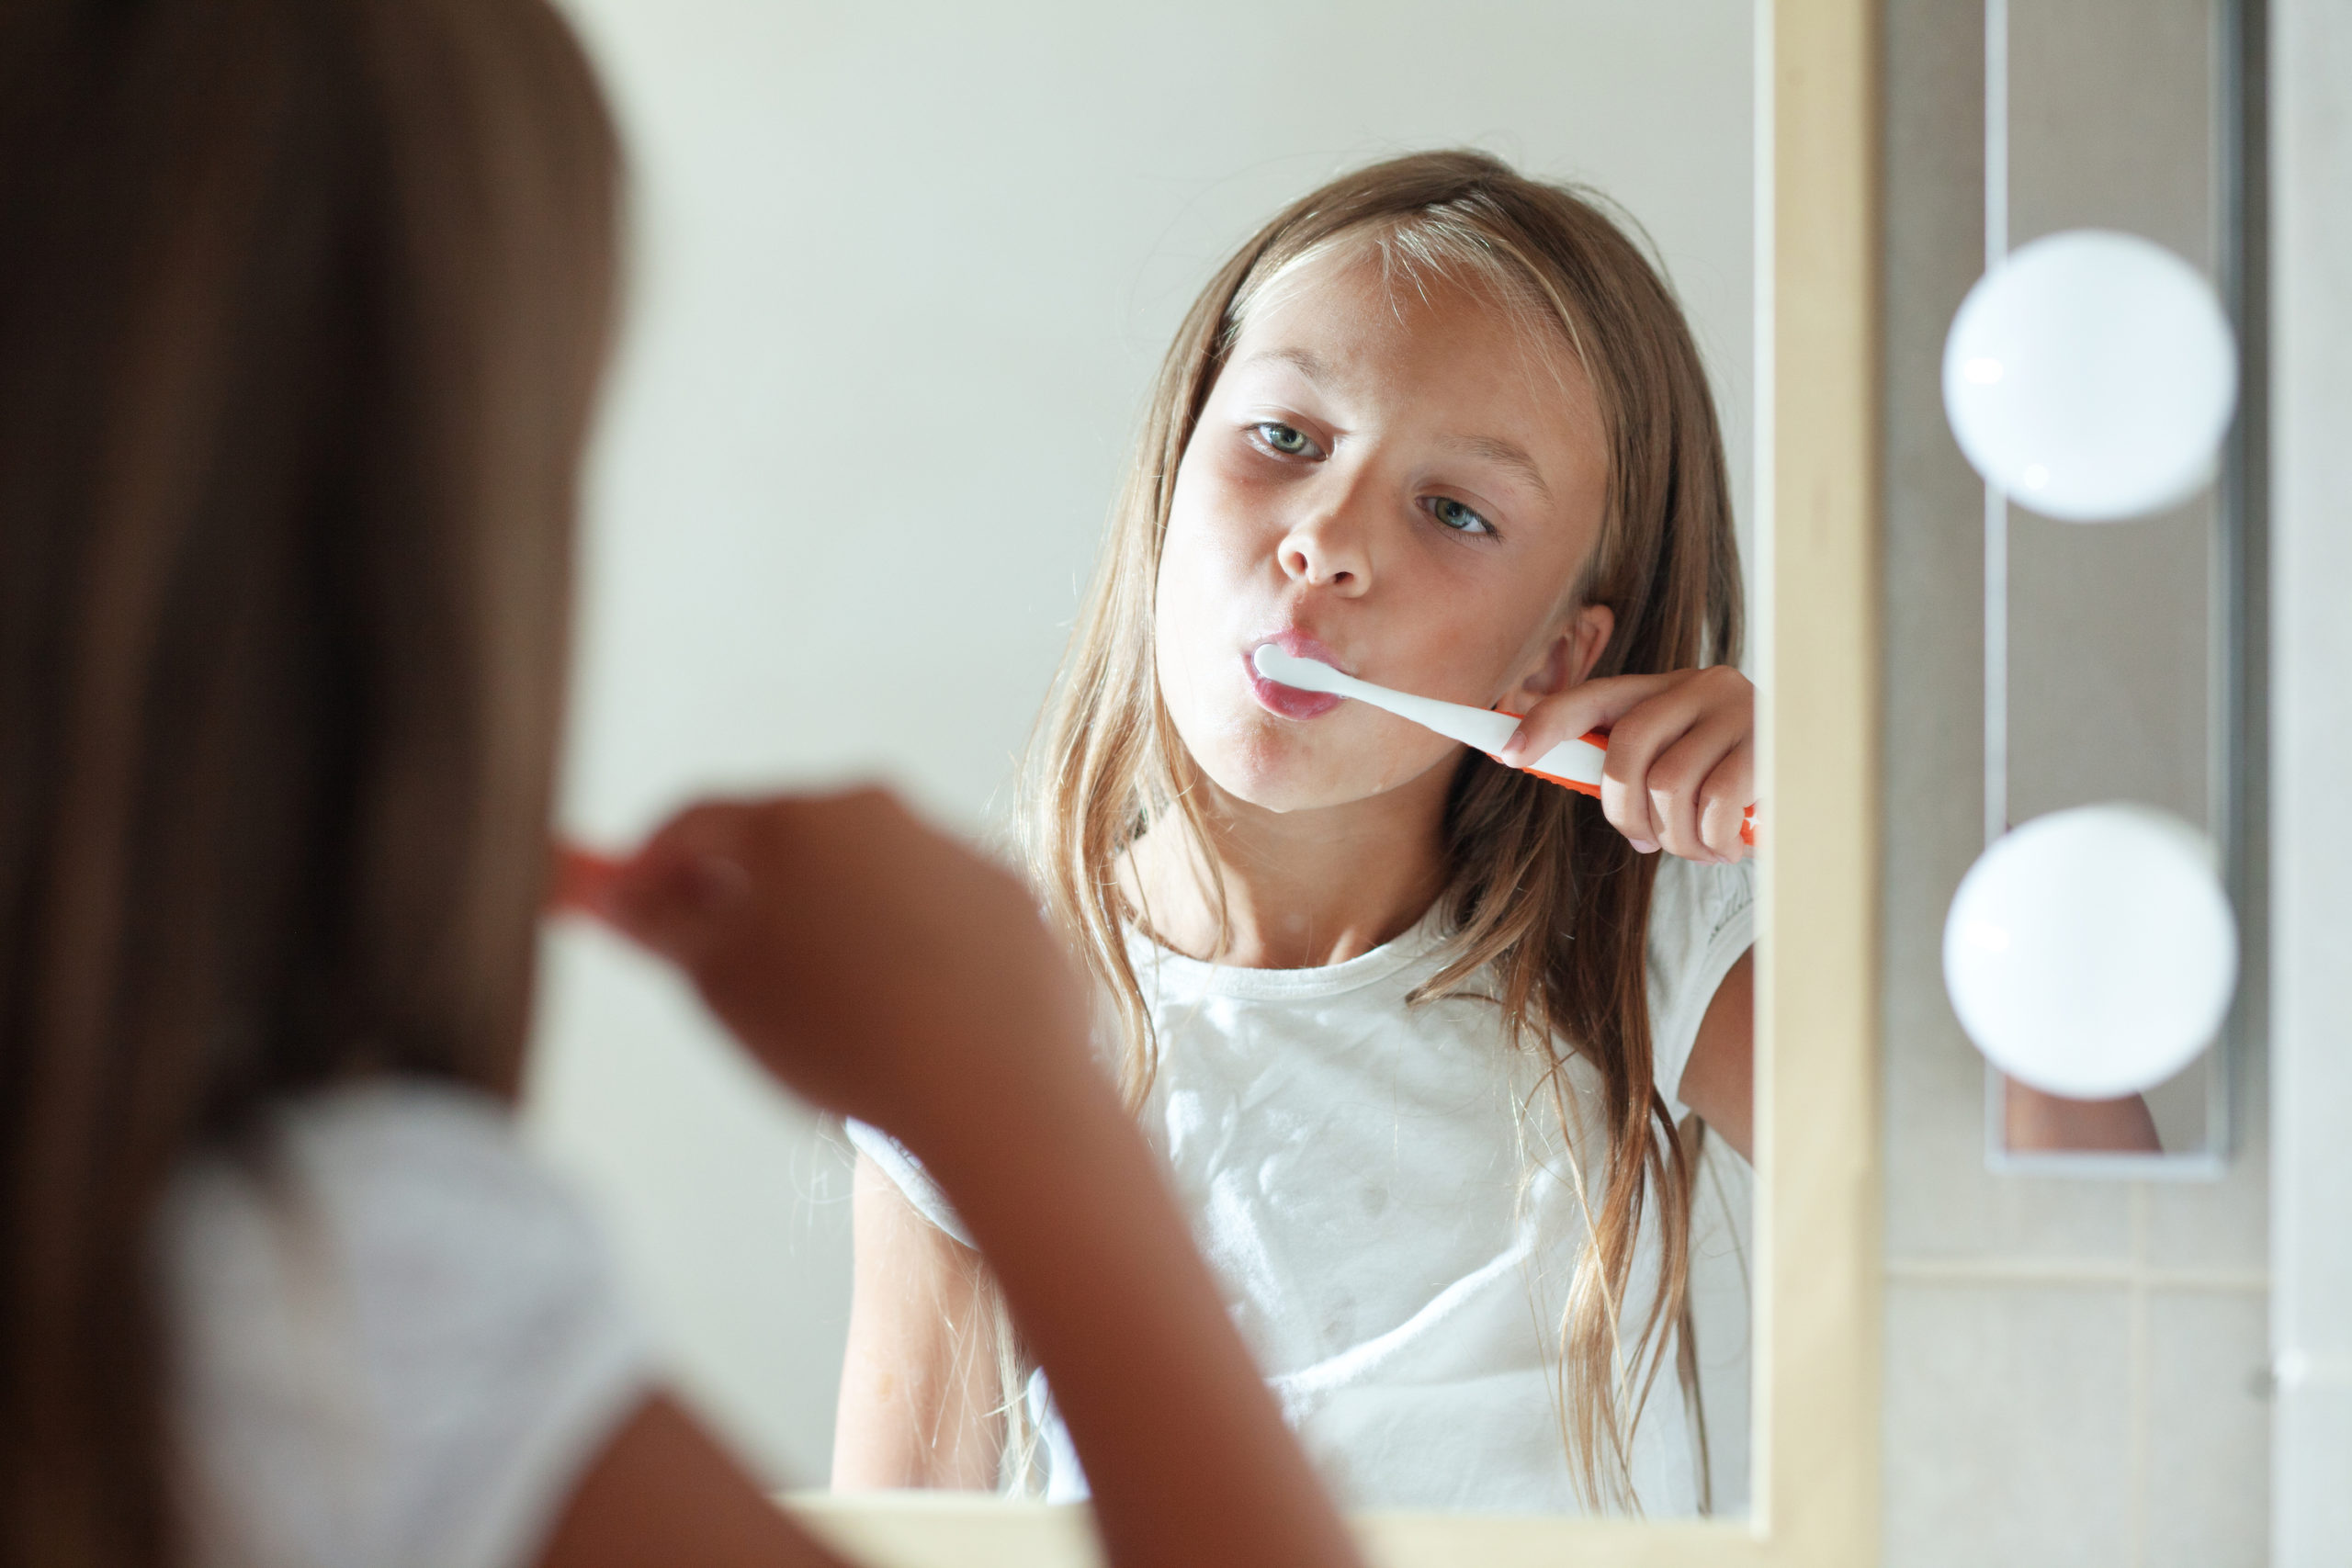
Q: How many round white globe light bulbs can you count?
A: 2